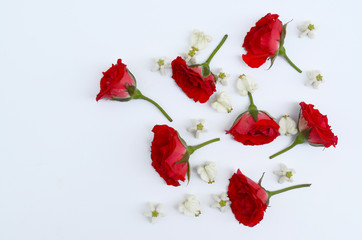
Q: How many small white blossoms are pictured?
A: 15